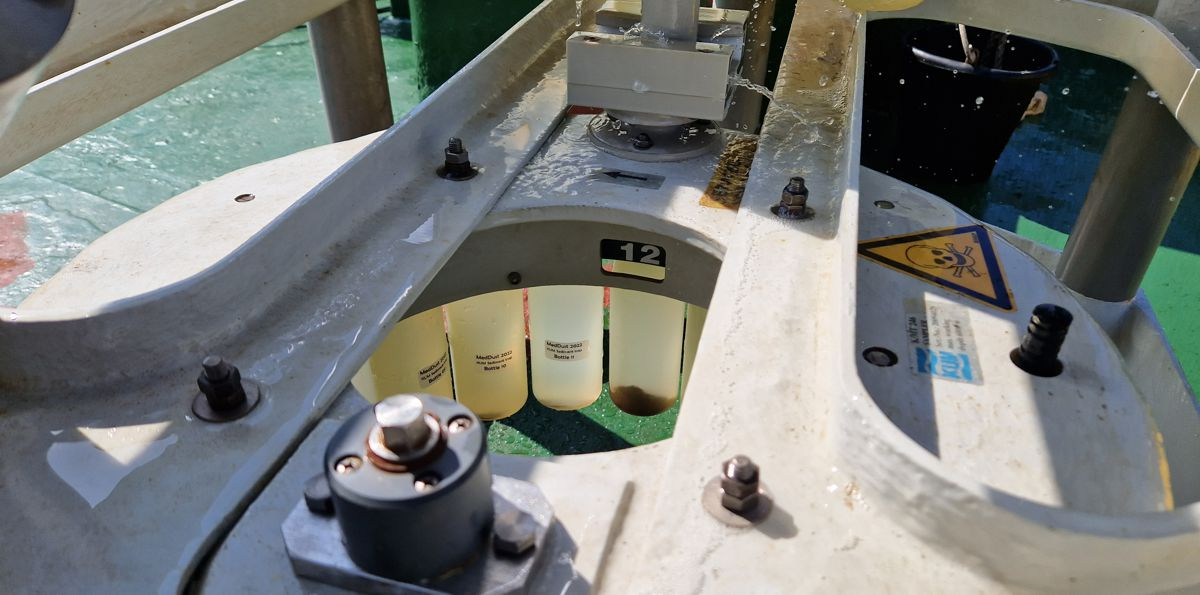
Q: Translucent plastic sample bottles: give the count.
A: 5